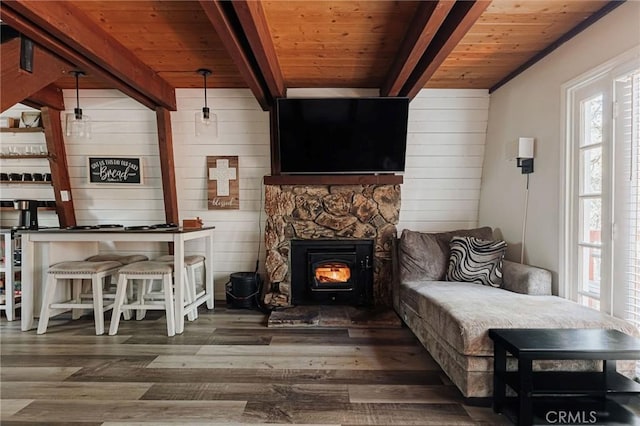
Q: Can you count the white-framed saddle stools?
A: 4